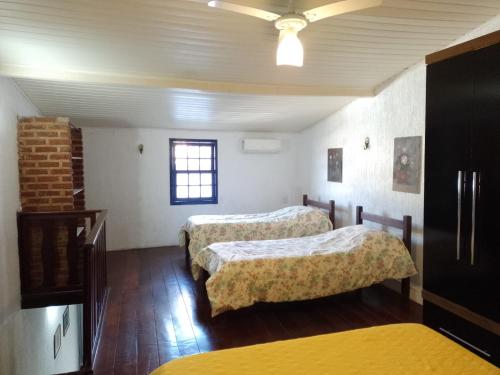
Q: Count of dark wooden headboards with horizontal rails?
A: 2